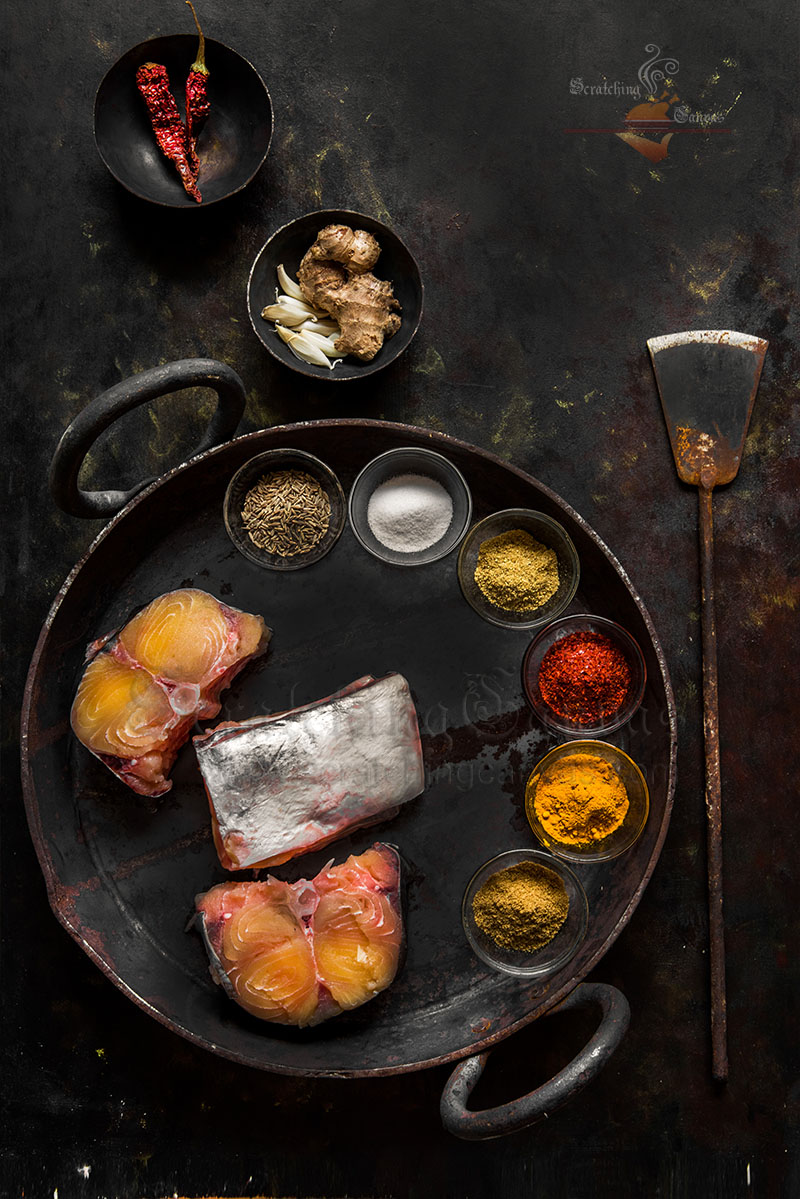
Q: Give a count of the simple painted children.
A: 0